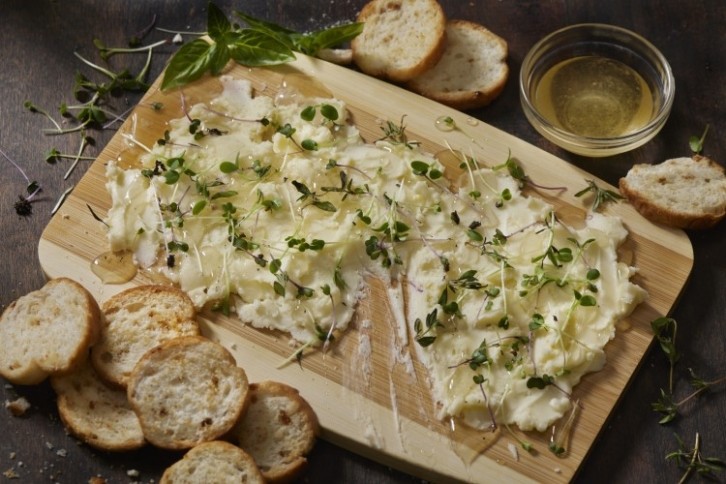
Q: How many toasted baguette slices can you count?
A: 9